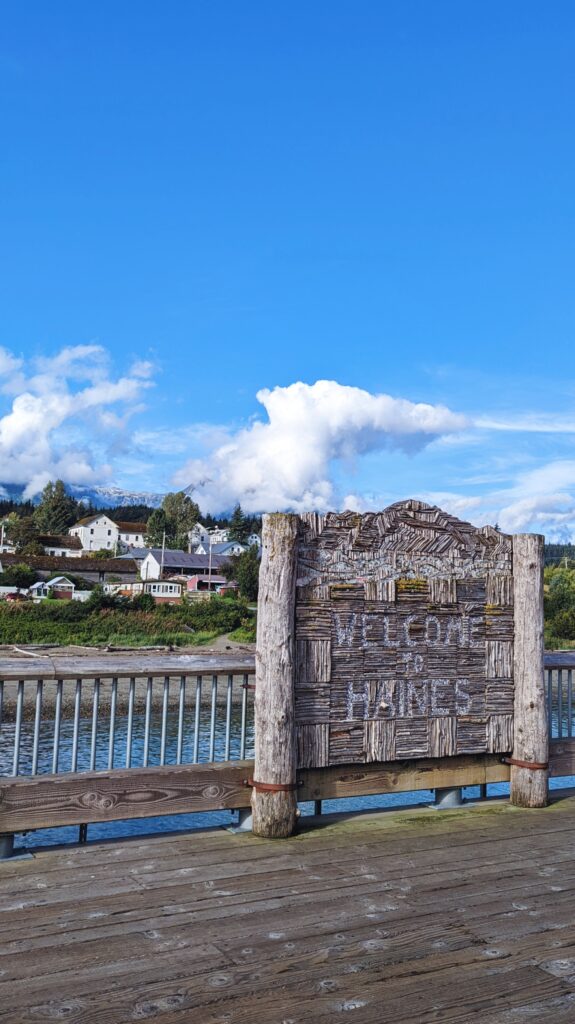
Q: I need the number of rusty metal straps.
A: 2